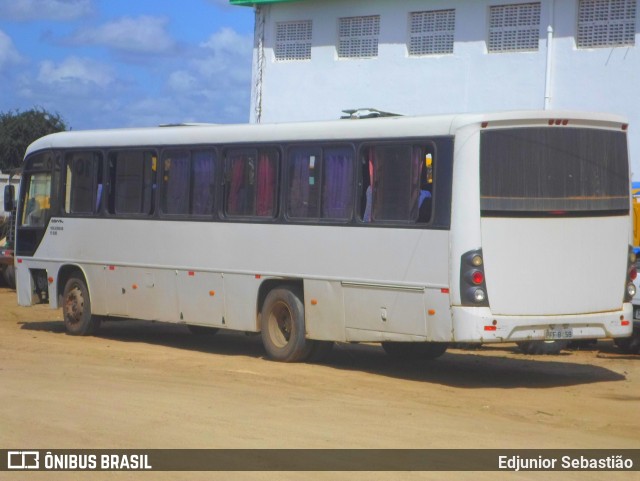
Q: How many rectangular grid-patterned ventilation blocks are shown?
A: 5